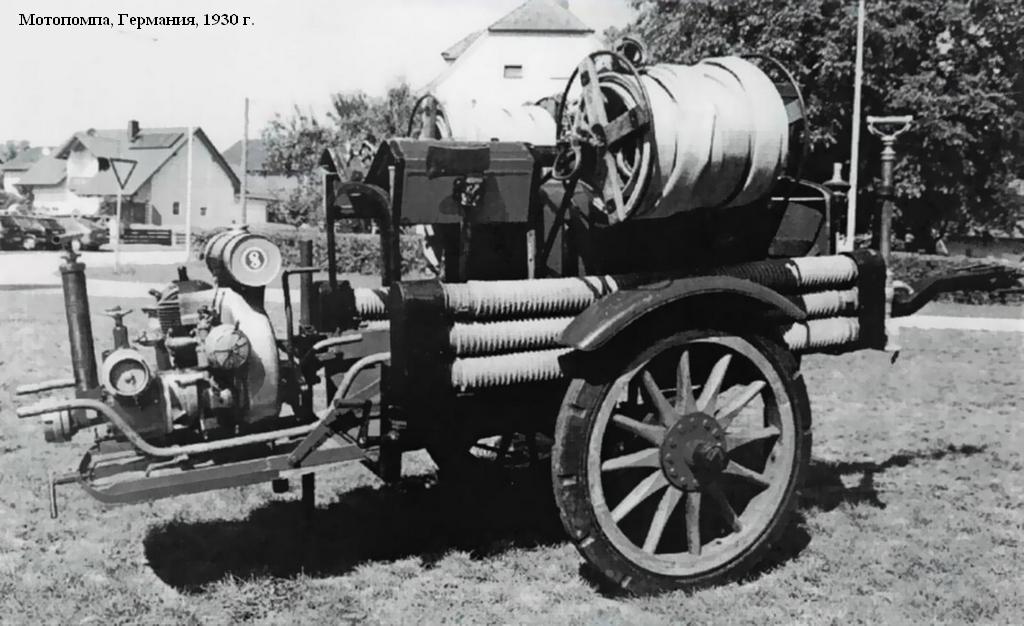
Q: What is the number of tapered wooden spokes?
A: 12